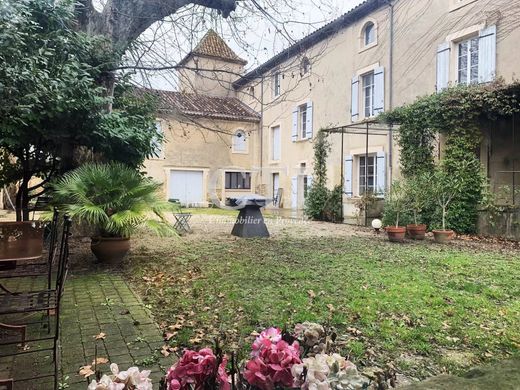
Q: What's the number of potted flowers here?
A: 4